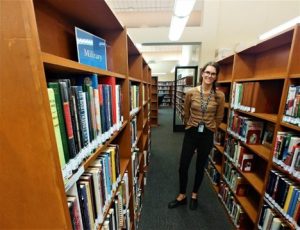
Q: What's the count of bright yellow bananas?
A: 0